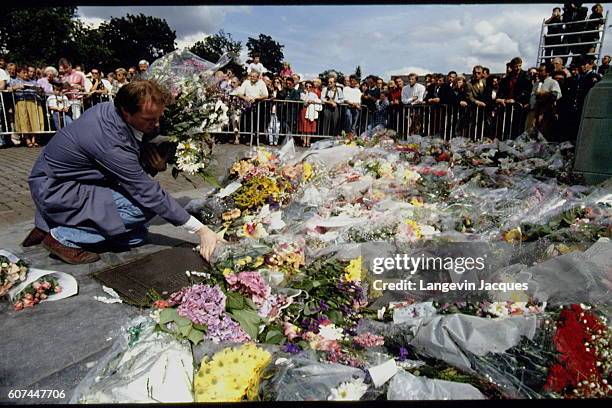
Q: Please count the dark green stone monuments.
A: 1